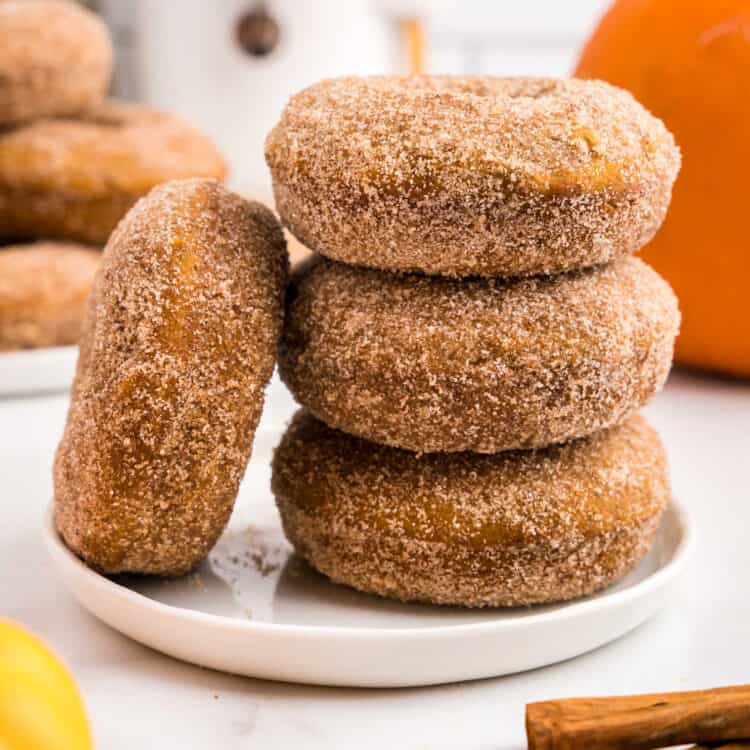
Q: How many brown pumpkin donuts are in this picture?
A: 7